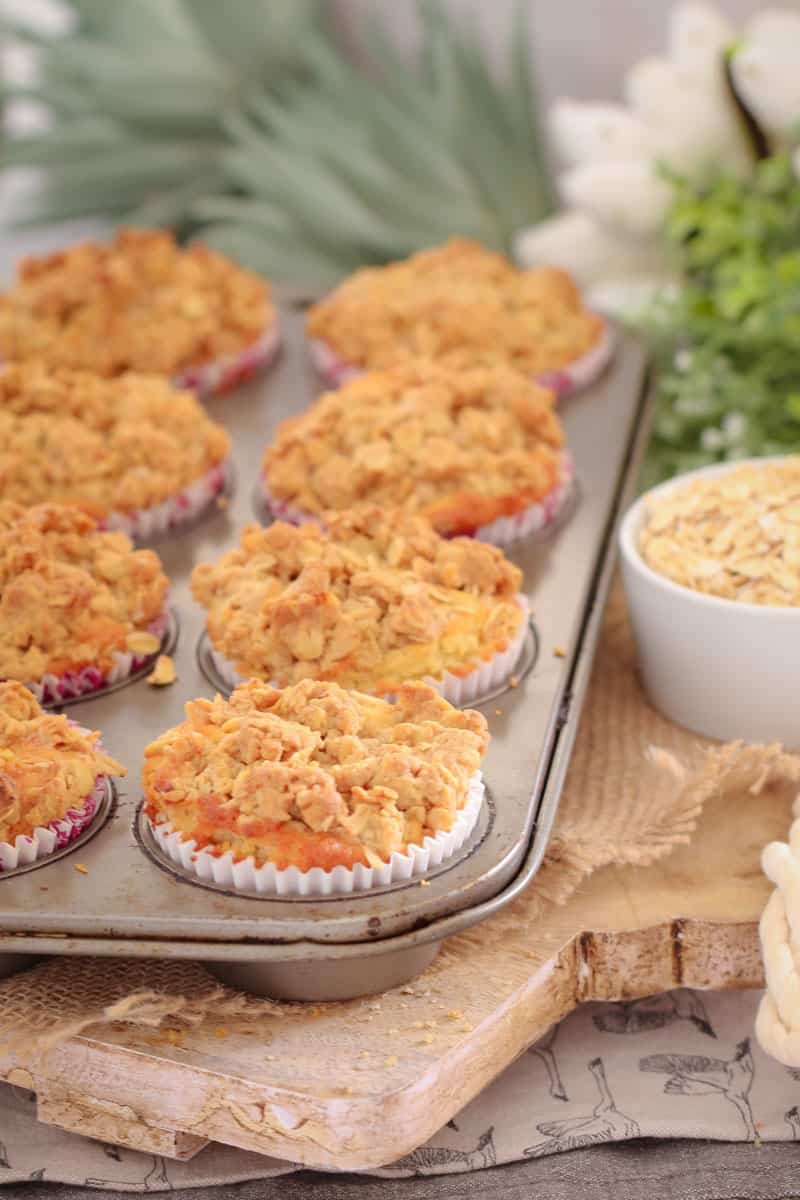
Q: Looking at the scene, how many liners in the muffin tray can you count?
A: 8